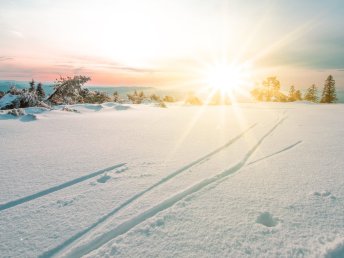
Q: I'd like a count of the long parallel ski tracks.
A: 2